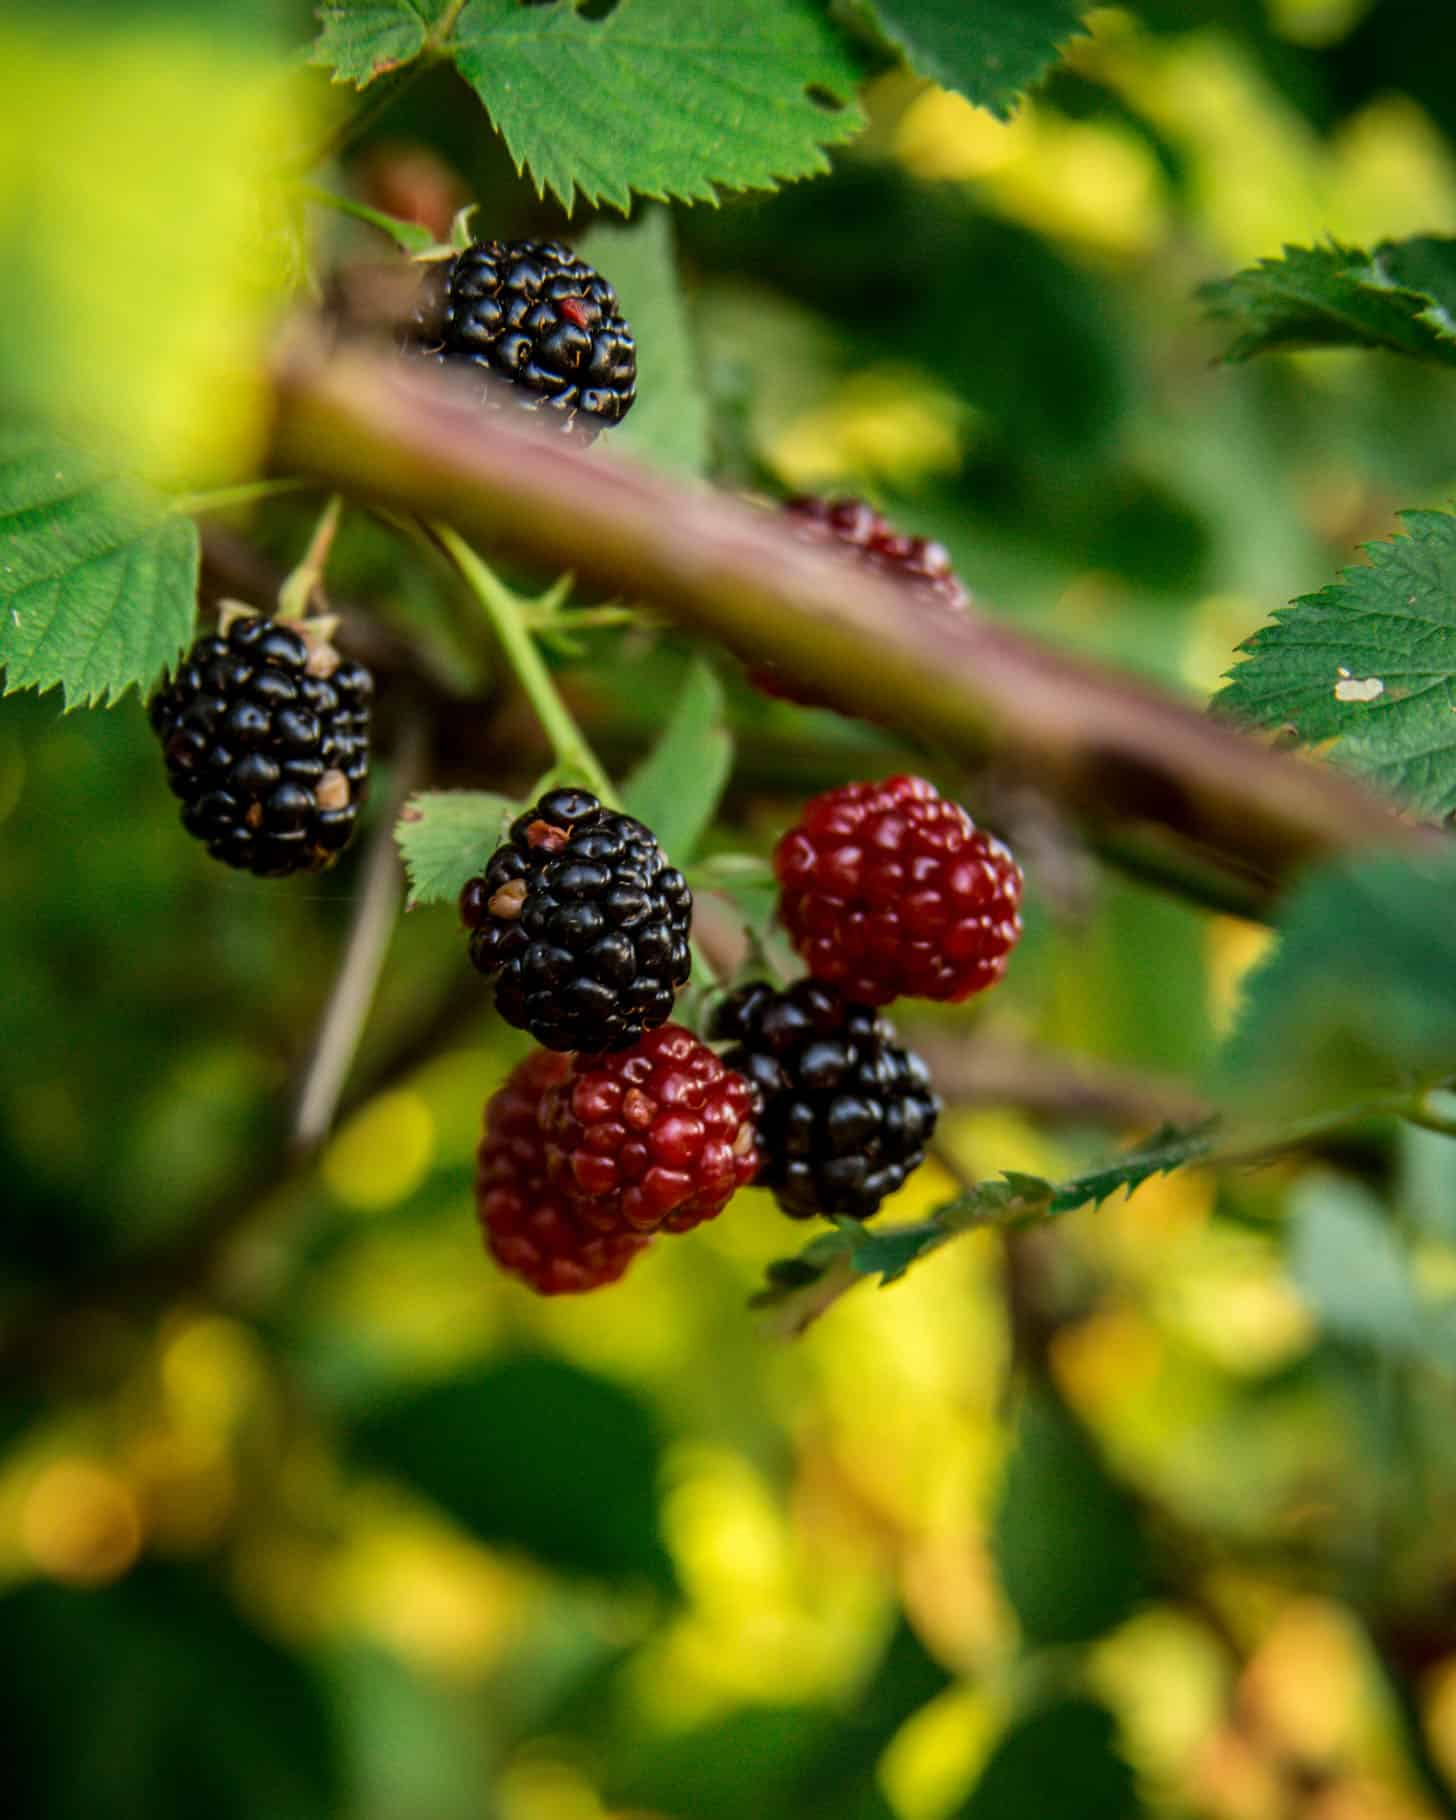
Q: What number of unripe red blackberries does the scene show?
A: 4